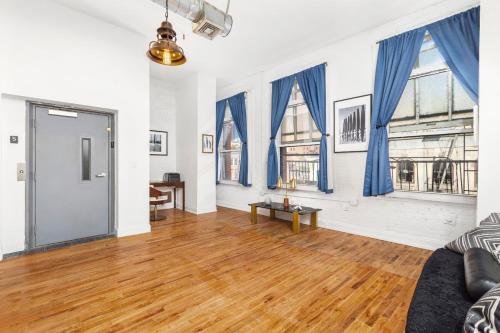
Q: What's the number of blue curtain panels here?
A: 6